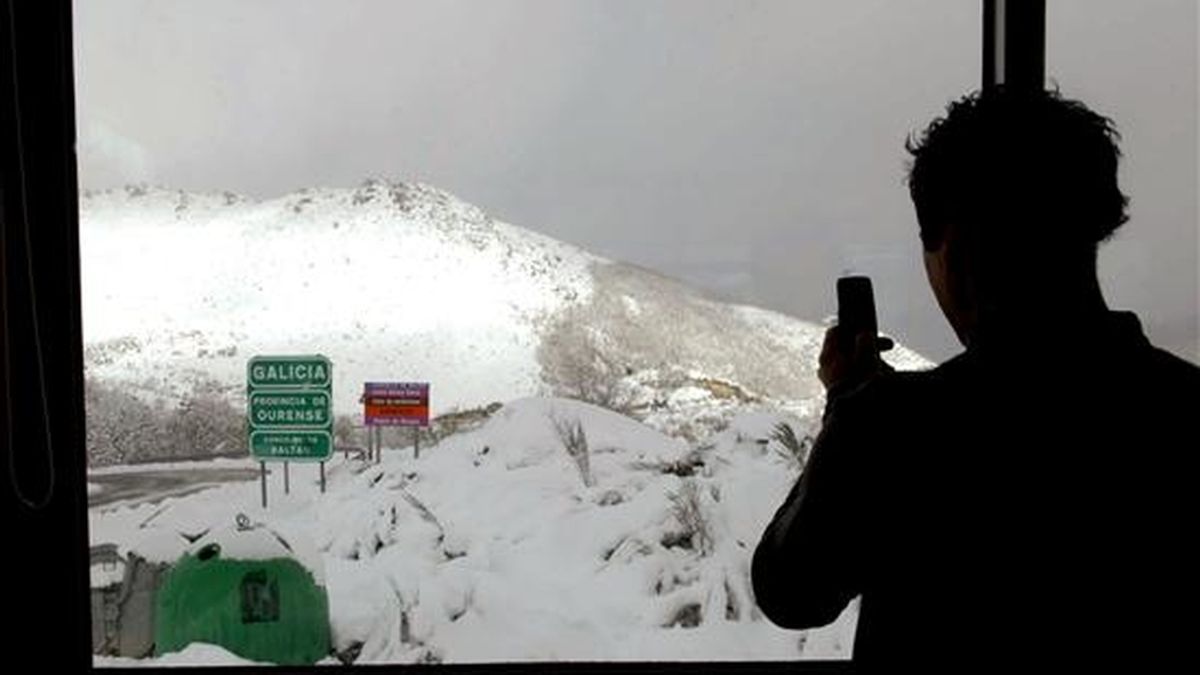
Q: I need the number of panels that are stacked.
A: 3